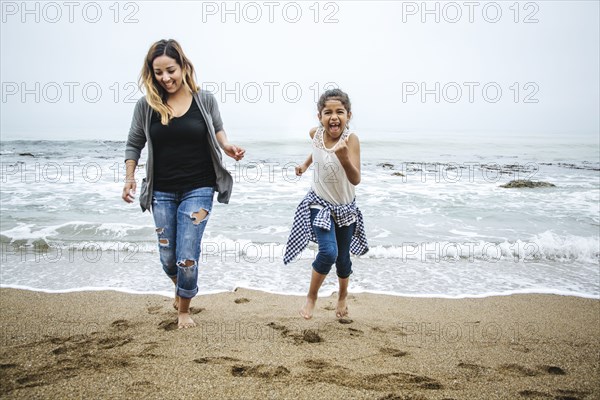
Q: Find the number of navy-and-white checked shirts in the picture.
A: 1